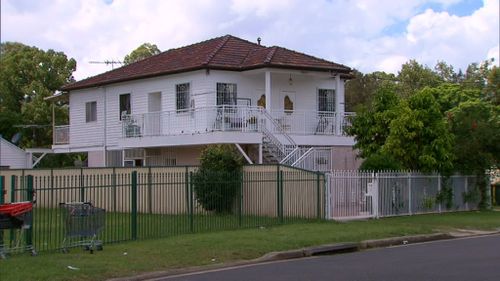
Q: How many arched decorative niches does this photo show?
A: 2